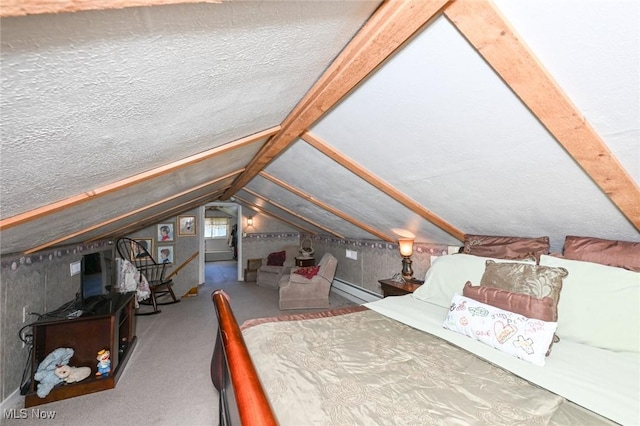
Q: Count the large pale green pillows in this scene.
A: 2